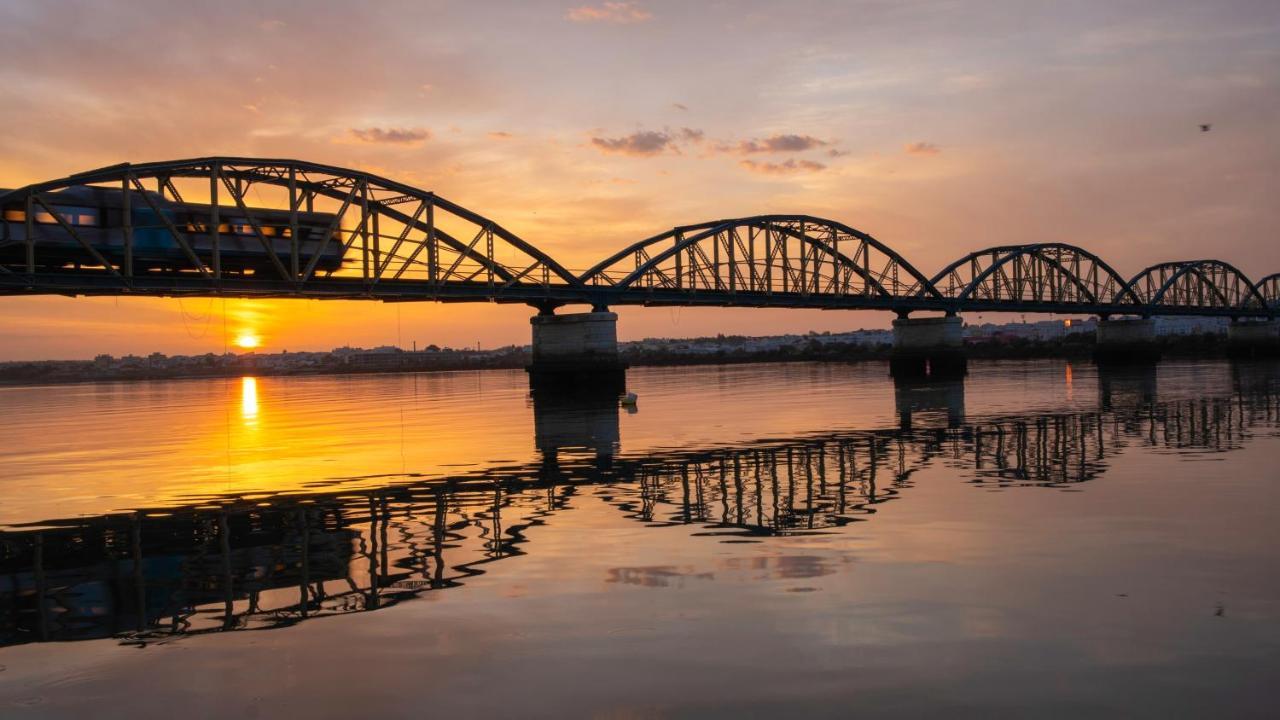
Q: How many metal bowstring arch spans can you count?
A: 5